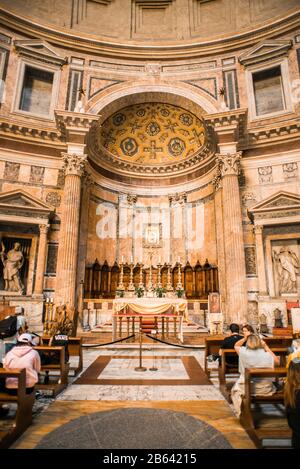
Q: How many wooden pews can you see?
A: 6